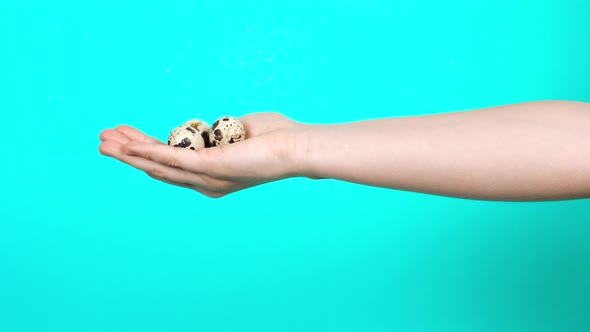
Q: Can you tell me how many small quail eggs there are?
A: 3